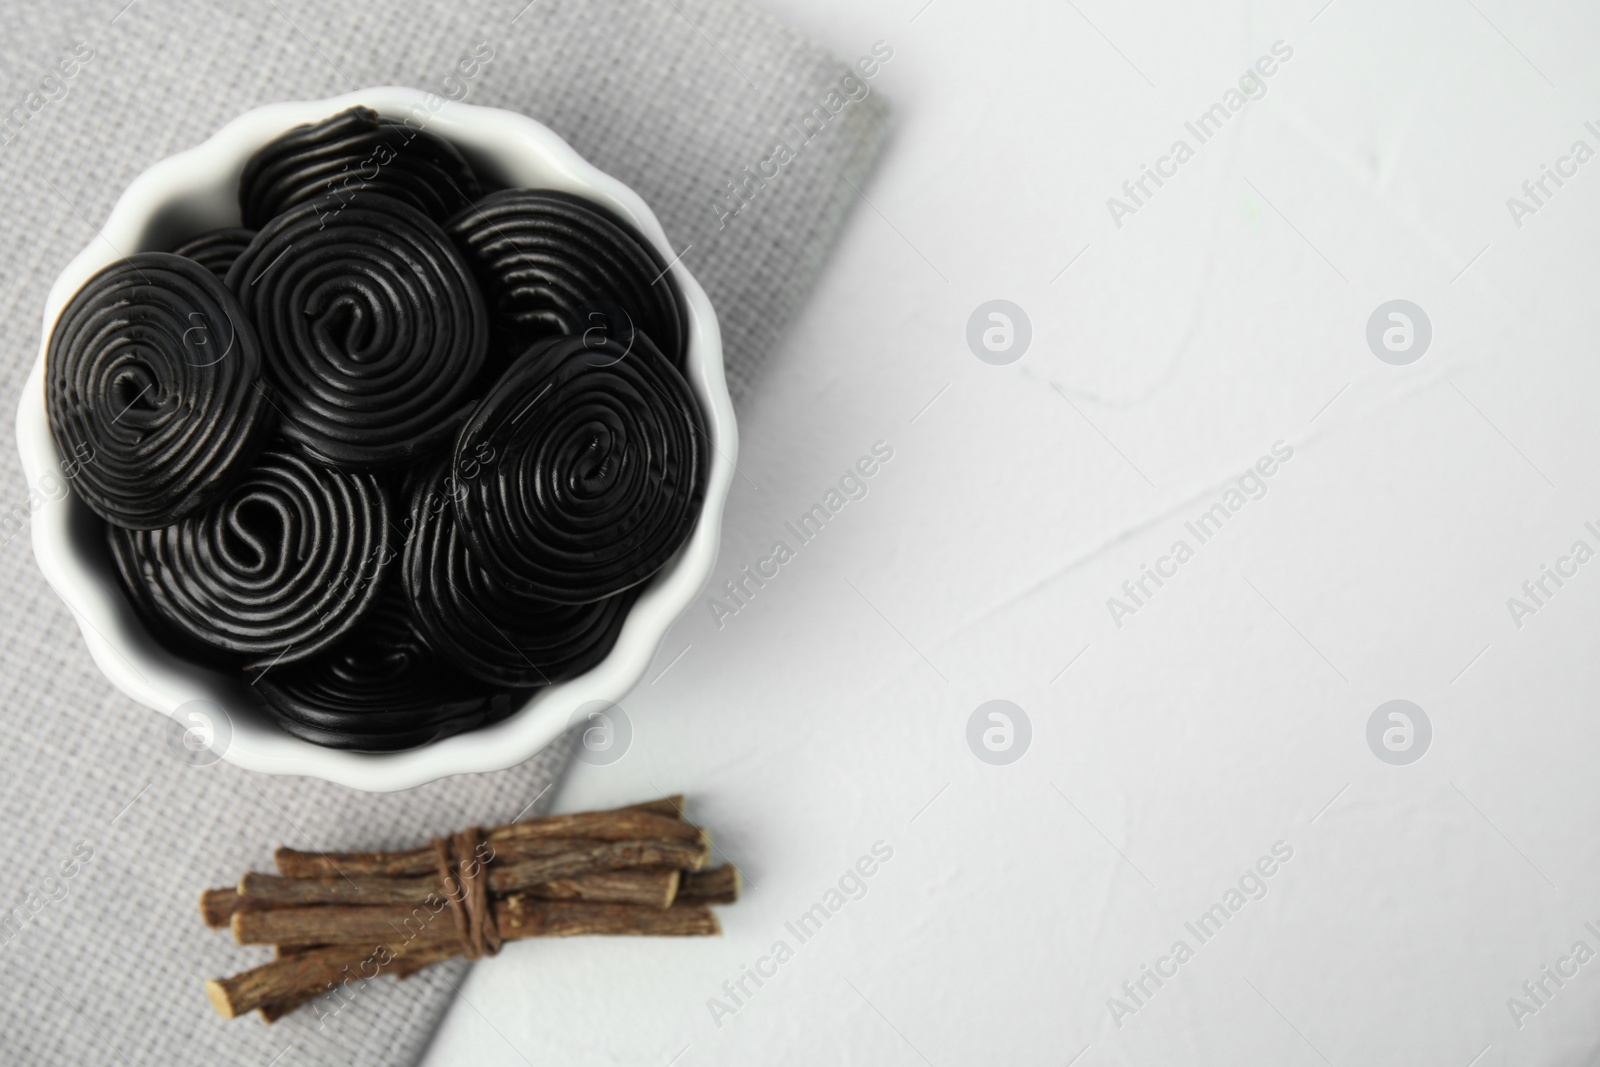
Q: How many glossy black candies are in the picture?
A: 9